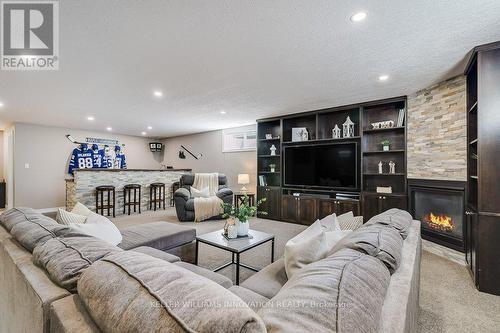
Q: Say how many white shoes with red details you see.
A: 0